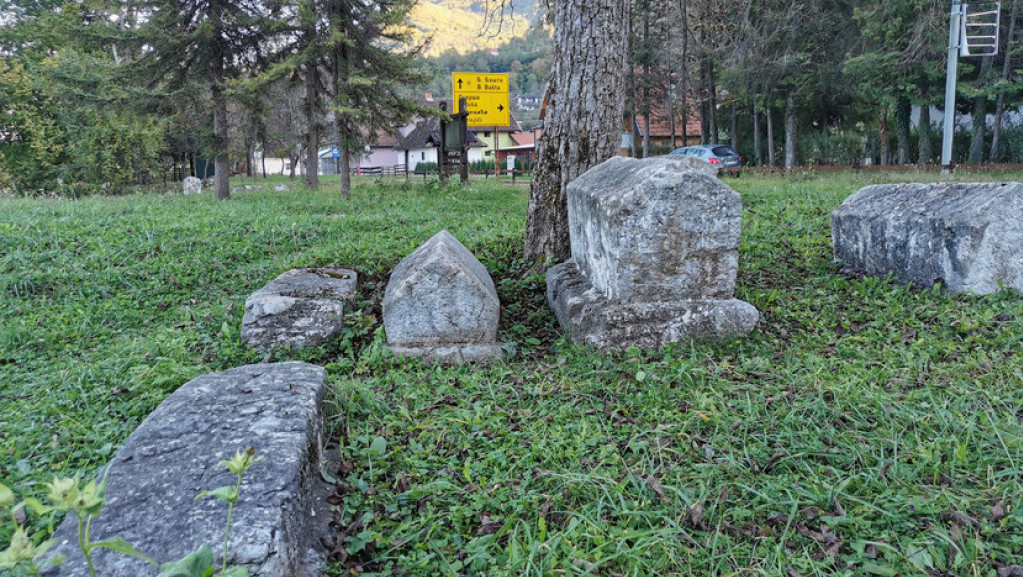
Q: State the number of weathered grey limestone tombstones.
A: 5